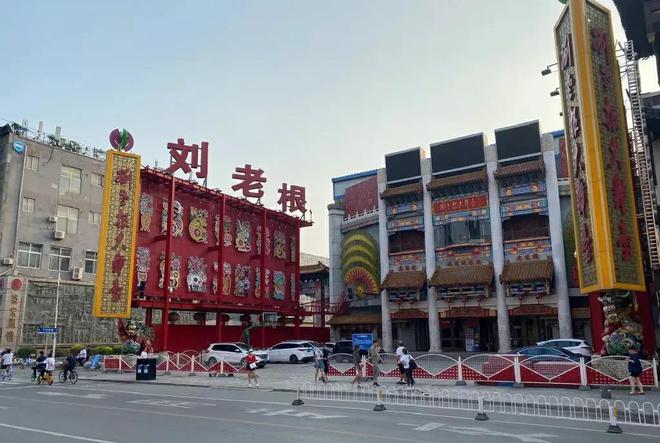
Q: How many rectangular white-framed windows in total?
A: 9